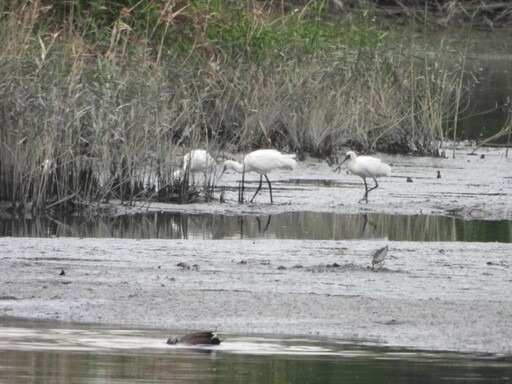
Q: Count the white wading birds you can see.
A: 3